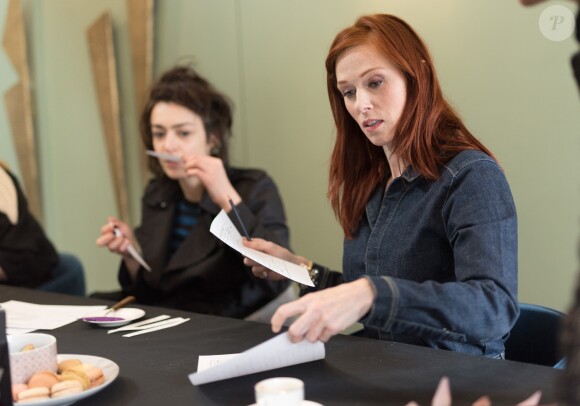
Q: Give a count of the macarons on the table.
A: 8